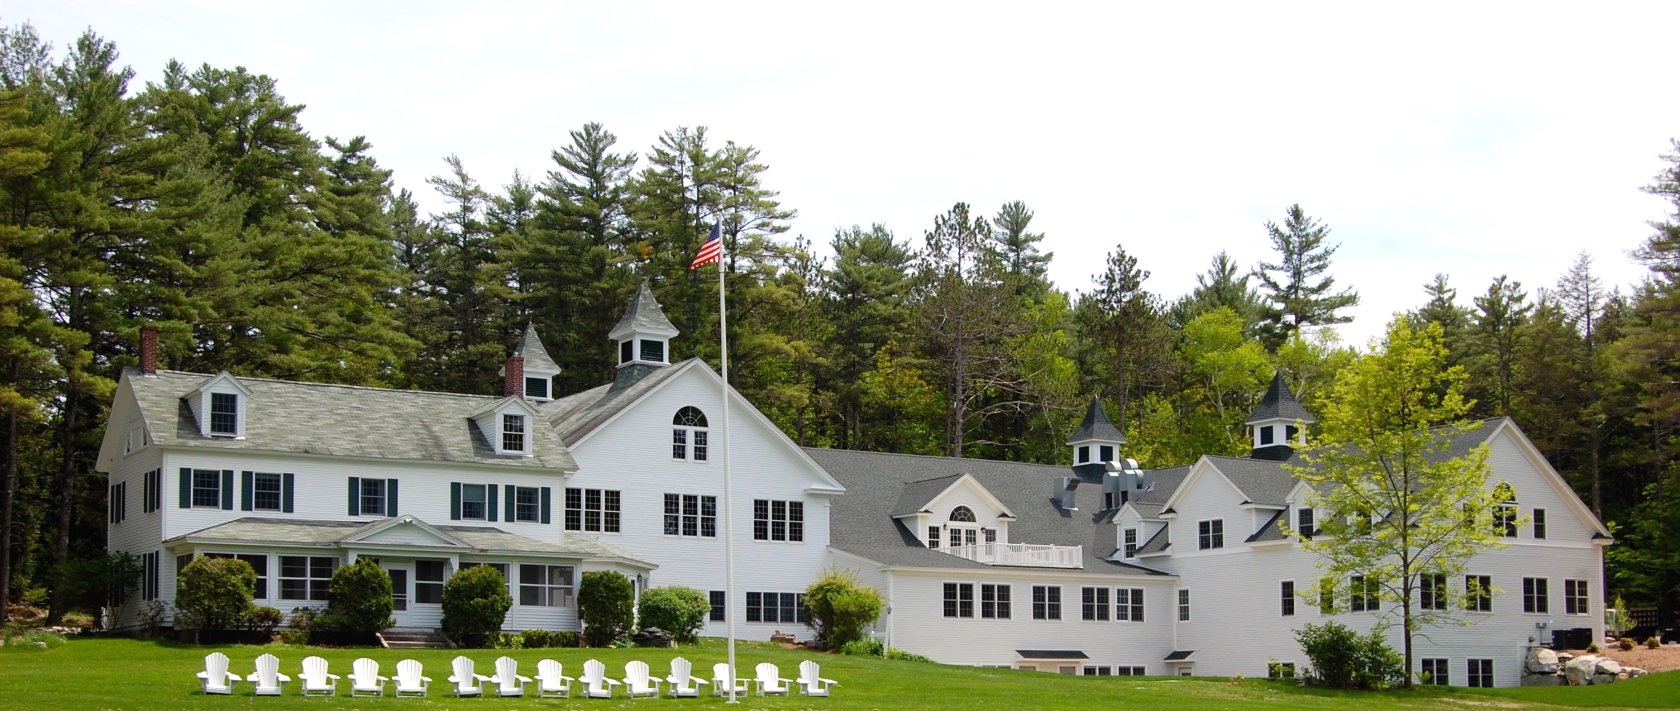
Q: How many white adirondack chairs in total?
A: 14